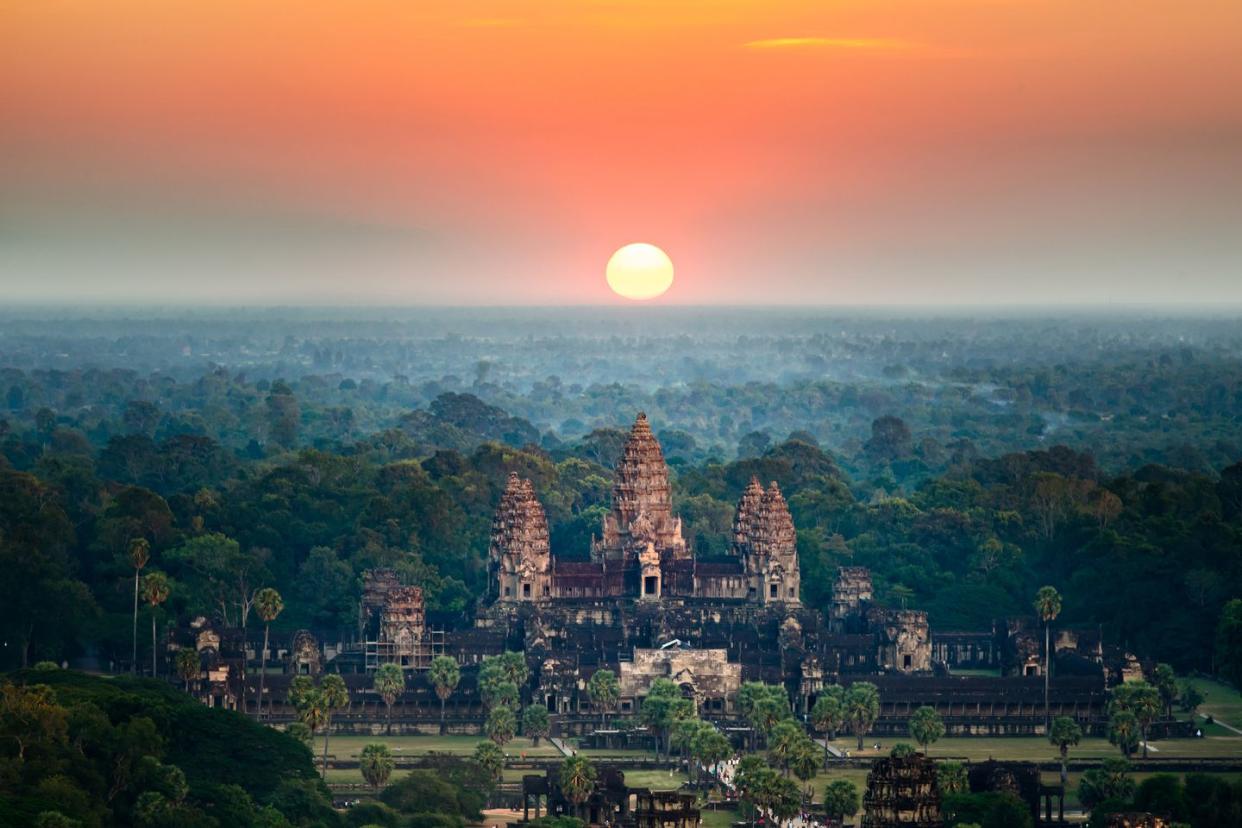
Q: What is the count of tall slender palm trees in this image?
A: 4